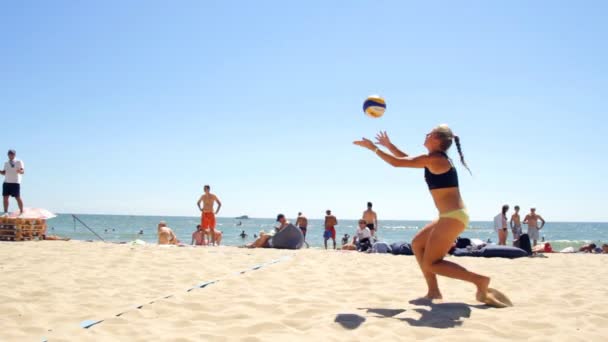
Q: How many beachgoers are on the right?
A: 3